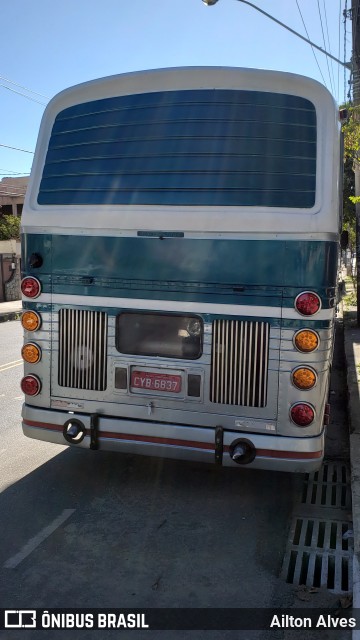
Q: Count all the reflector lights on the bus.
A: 8